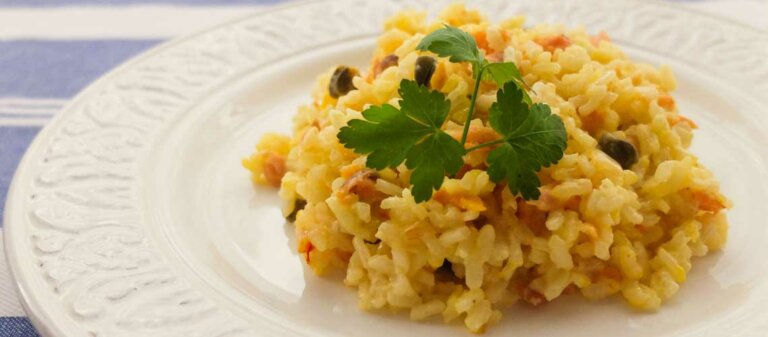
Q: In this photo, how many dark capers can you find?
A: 5